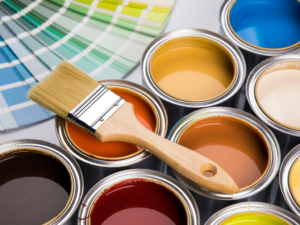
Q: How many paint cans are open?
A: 9